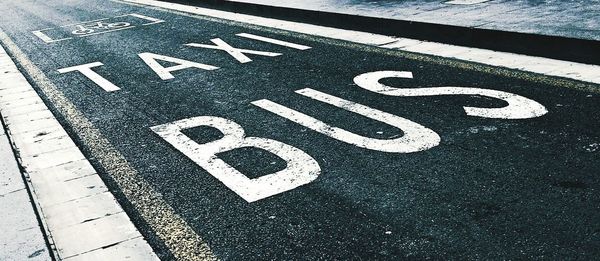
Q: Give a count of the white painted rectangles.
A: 1